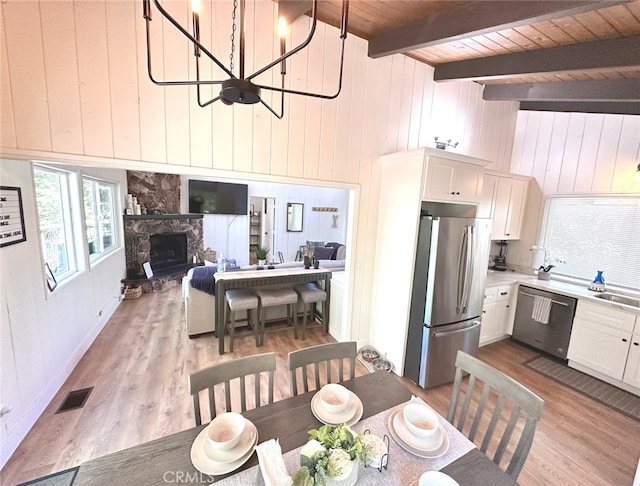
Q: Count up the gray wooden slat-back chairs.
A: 3